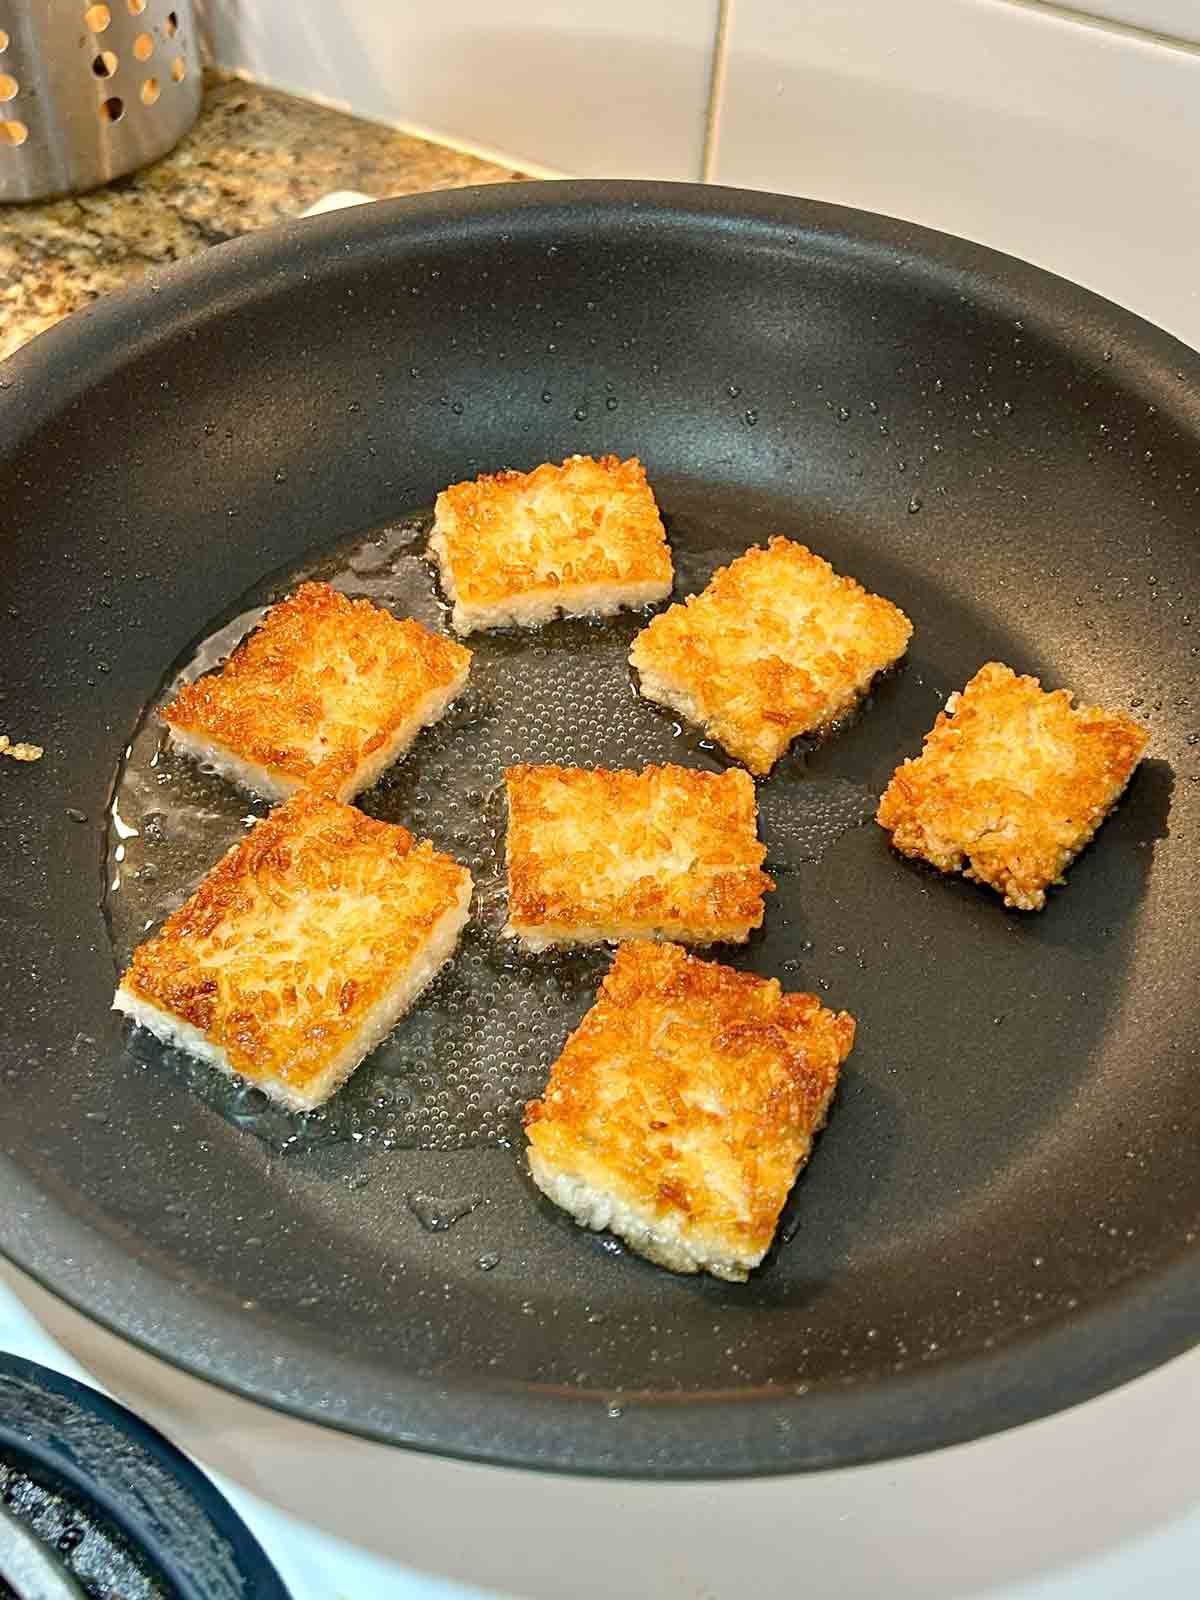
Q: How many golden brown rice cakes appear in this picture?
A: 7